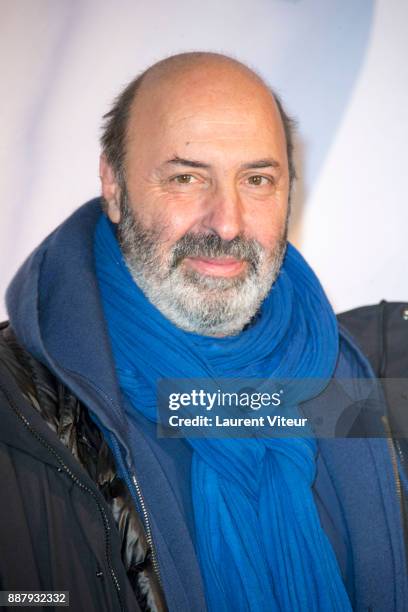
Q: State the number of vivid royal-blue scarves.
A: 1